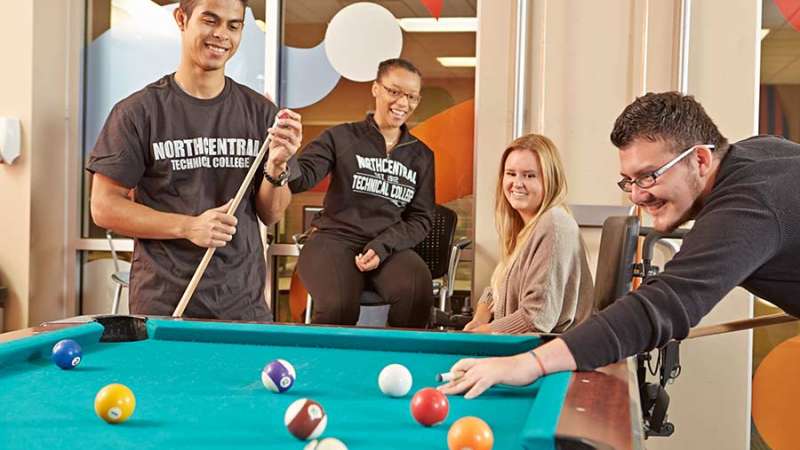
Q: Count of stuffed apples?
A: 0